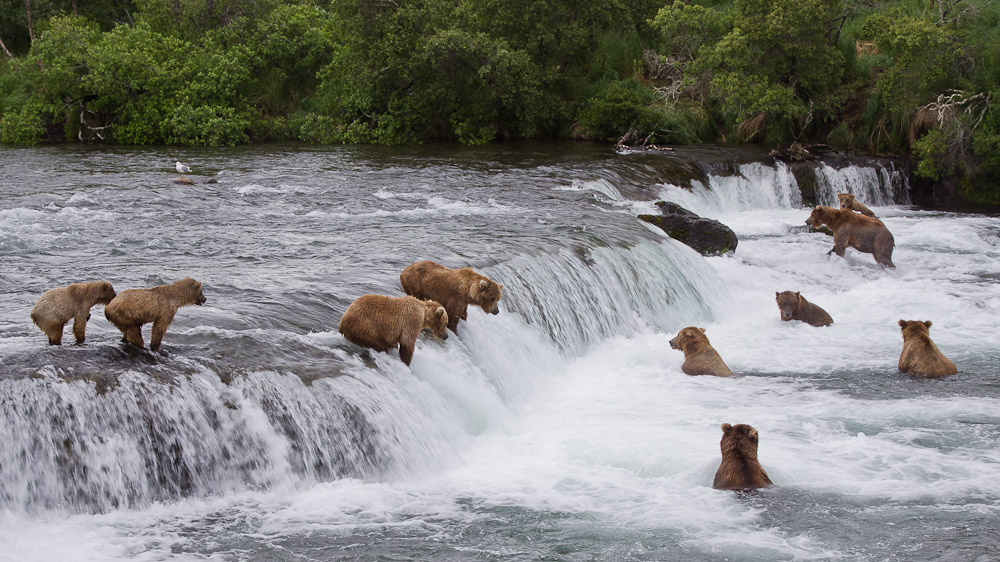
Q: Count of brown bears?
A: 10